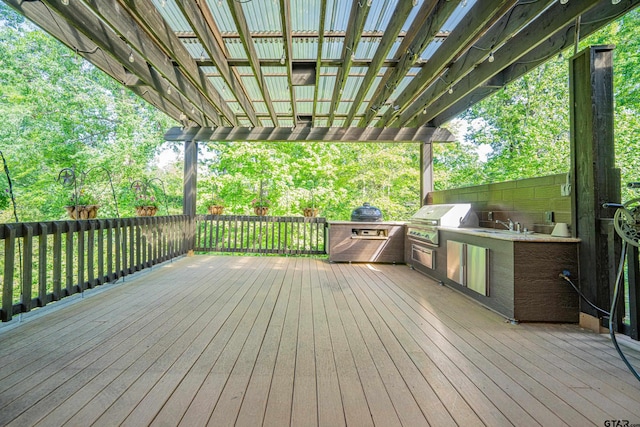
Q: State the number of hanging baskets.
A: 5